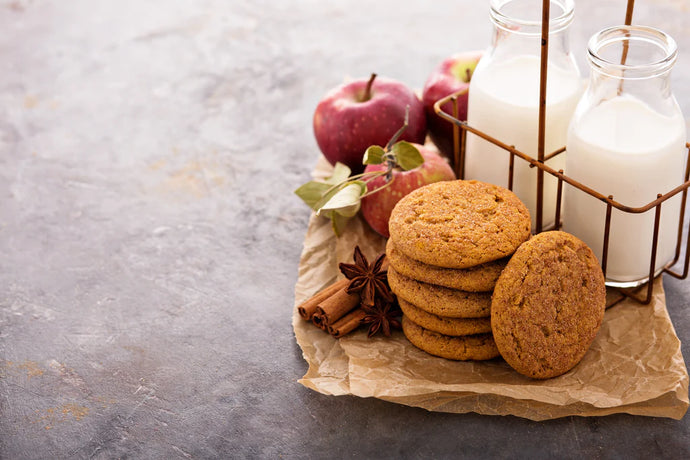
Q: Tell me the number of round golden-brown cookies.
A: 6